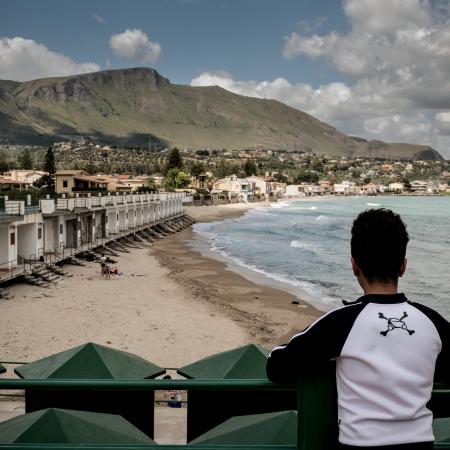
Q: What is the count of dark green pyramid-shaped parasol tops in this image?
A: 4